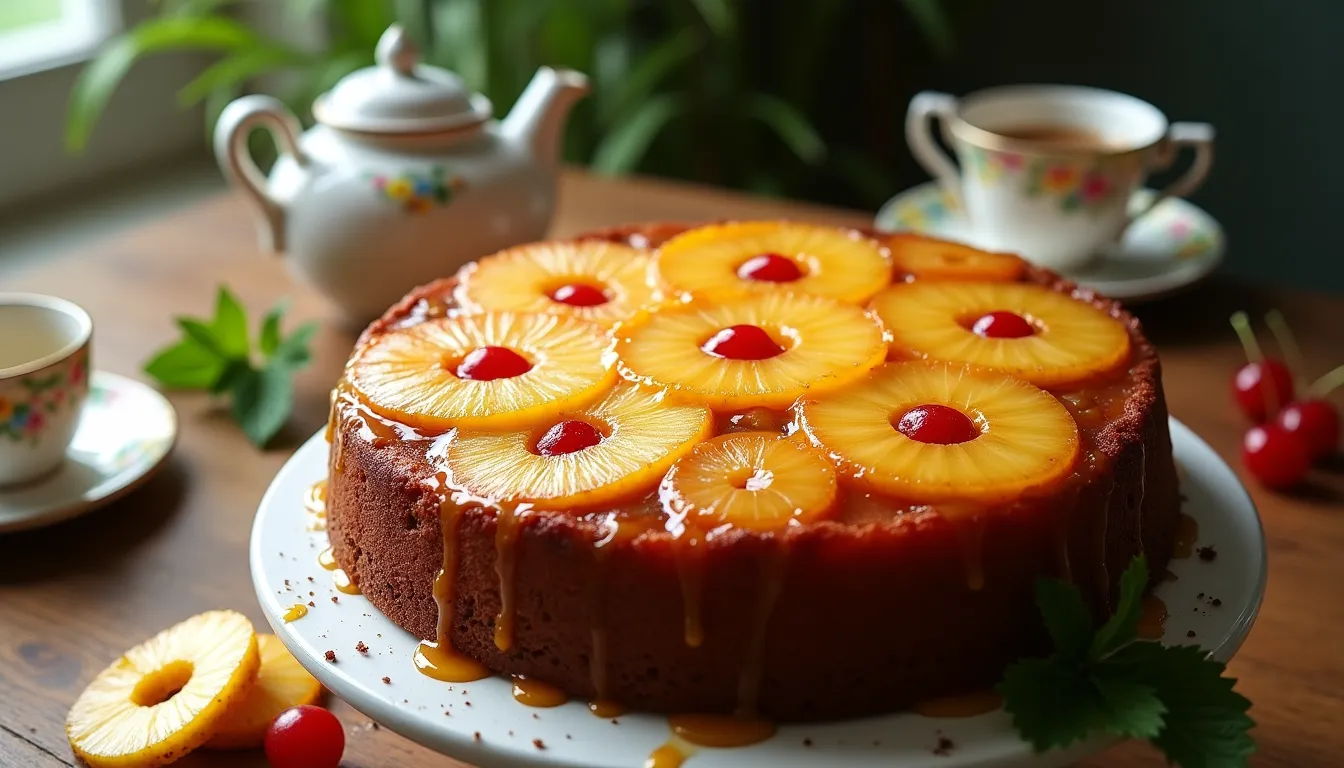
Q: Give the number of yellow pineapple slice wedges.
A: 11